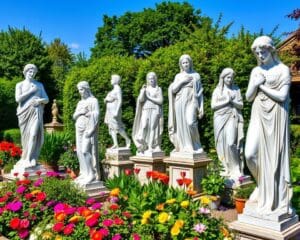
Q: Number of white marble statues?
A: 7